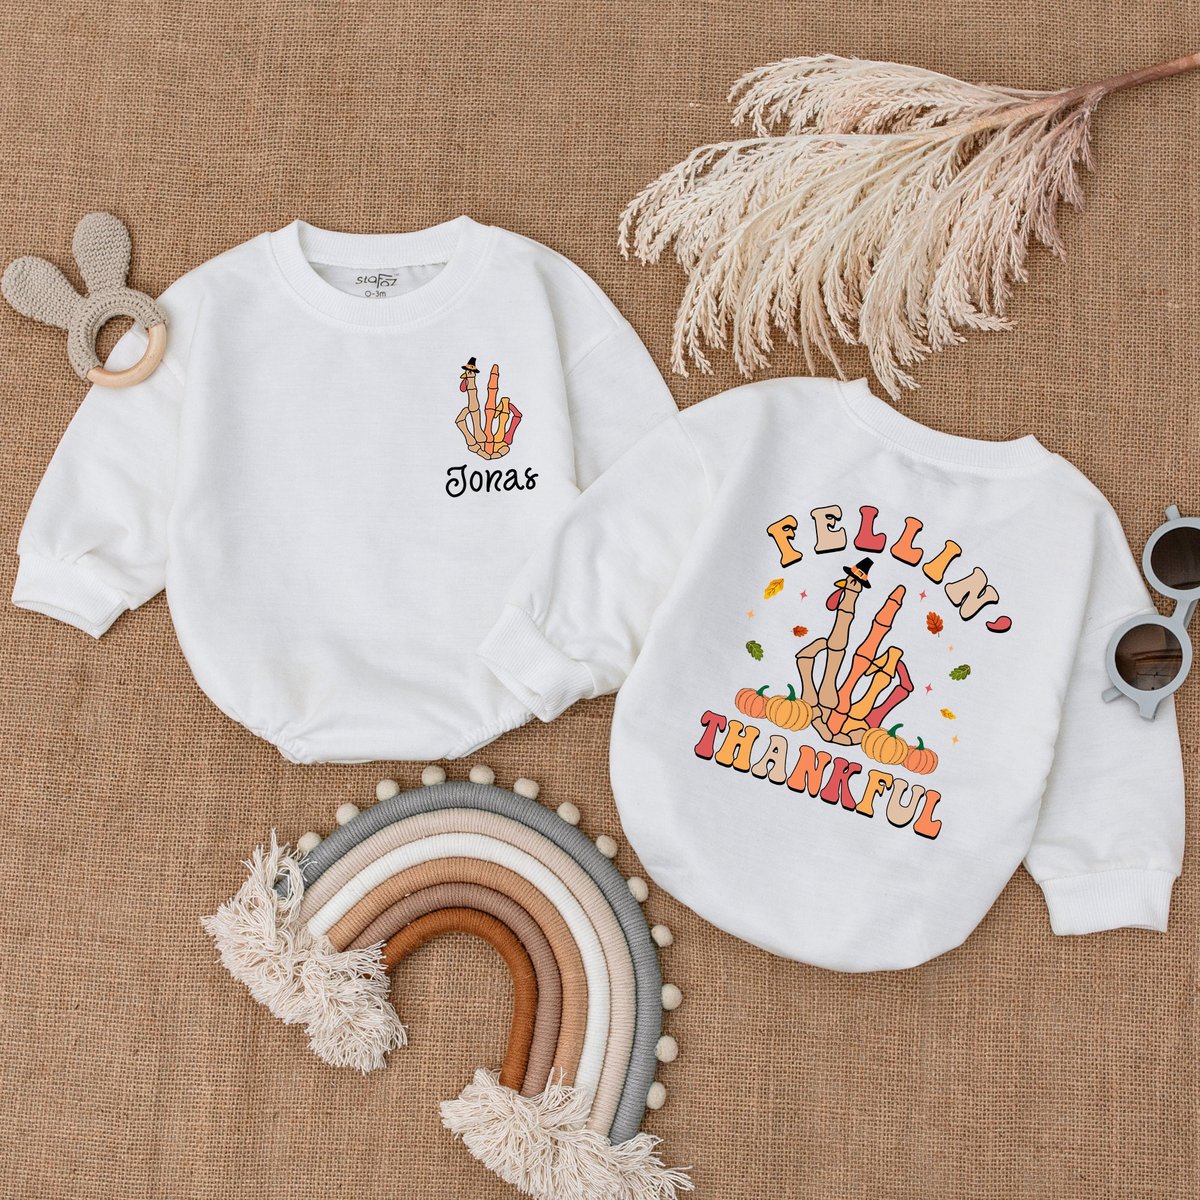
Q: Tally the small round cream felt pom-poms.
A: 13